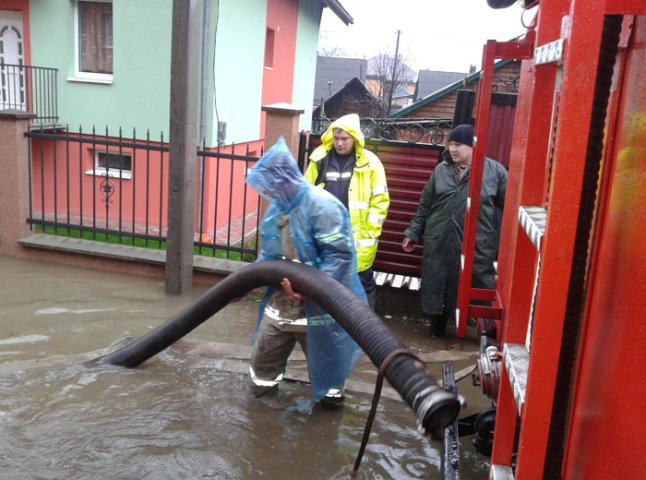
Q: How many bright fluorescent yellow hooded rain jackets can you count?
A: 1